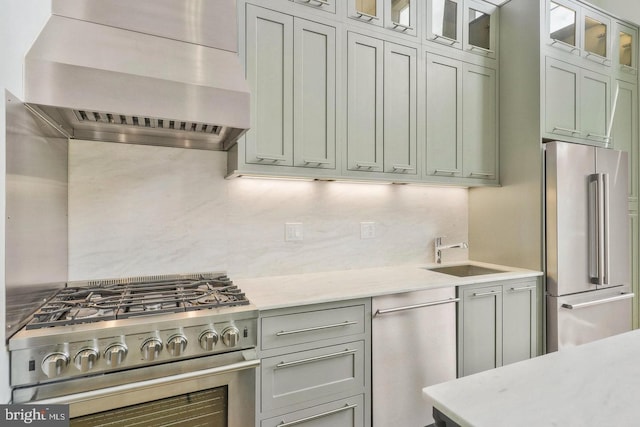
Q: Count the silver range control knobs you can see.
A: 7